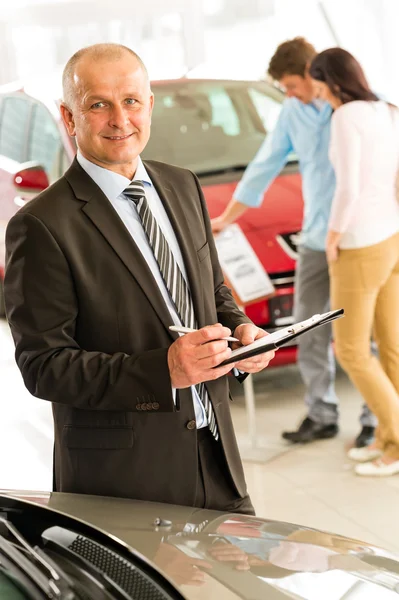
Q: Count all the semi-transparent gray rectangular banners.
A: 0